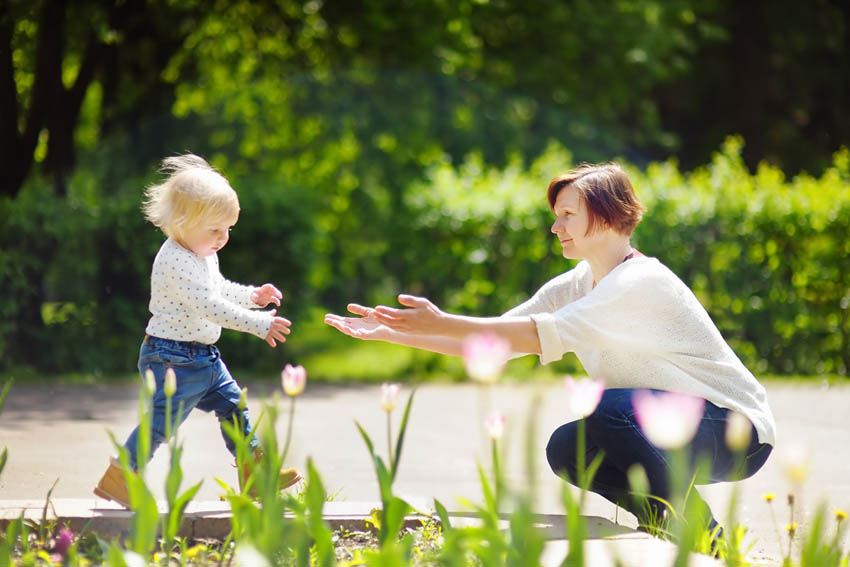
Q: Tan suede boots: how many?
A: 2